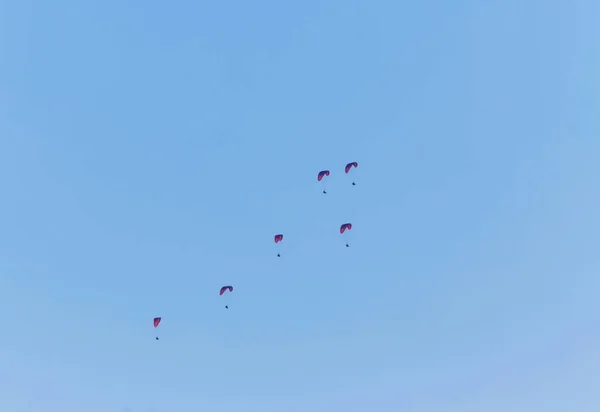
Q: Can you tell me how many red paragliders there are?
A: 6